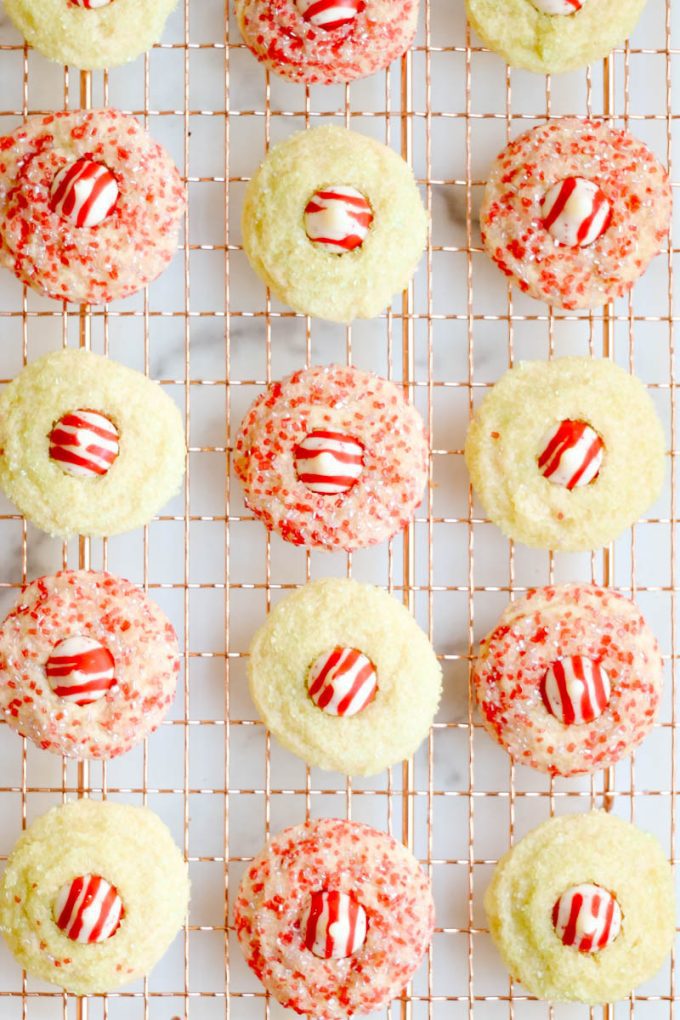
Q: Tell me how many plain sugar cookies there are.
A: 8